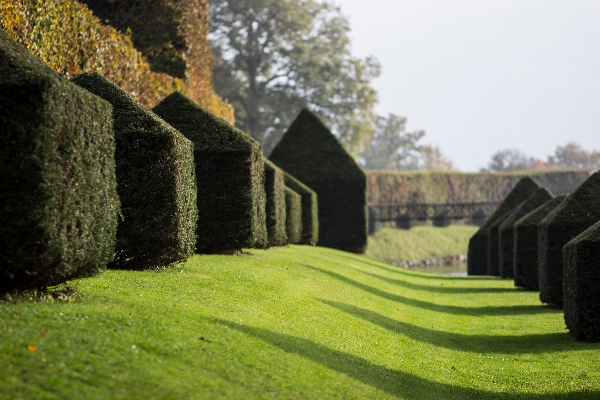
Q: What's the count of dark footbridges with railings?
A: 1